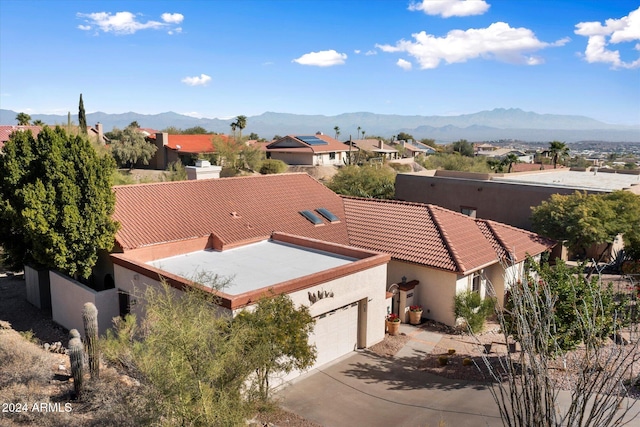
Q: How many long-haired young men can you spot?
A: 0